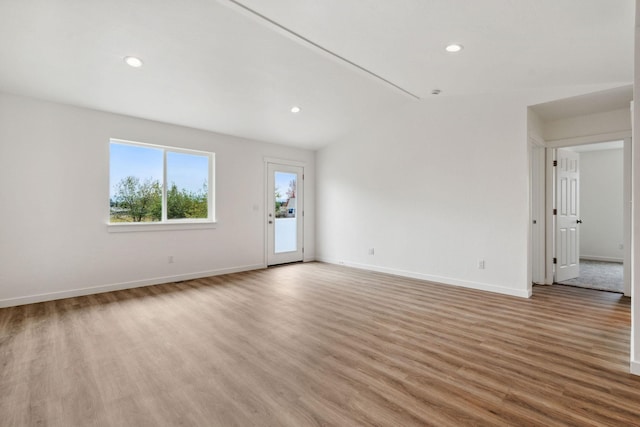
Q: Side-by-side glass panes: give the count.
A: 2